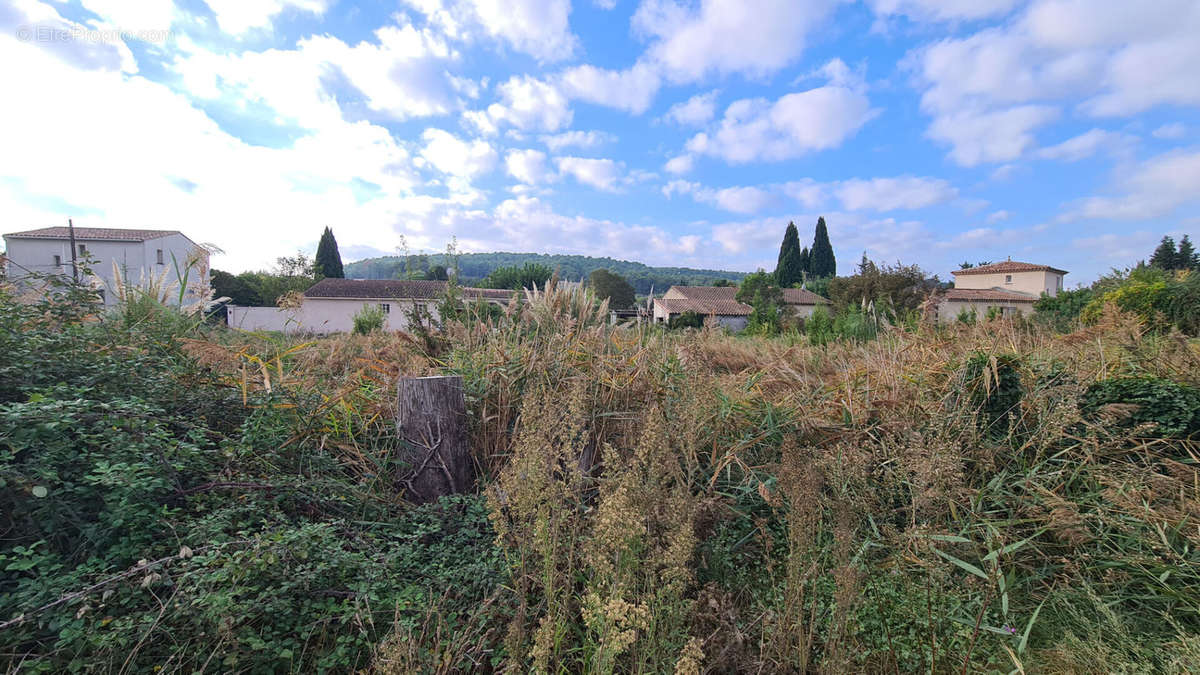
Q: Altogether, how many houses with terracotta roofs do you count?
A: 4